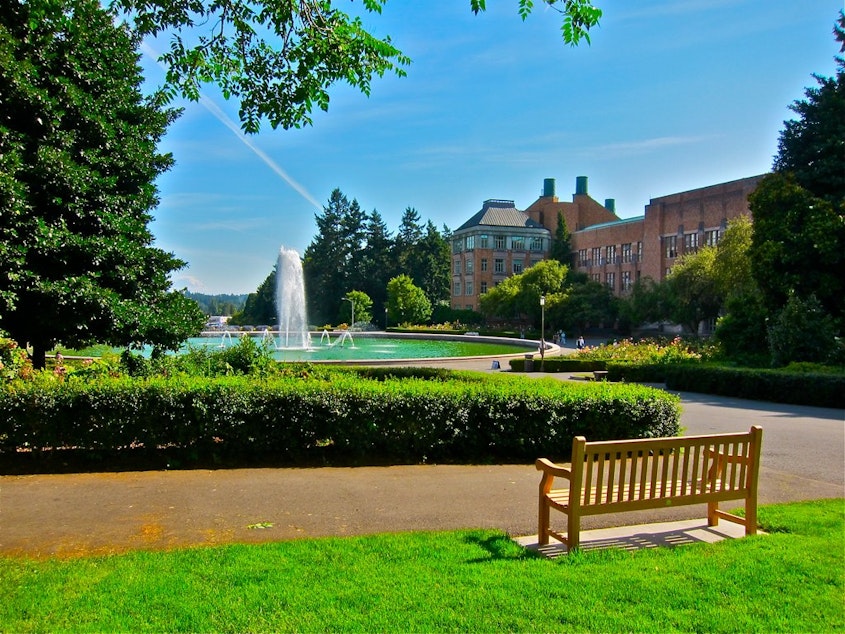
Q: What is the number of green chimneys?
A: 3